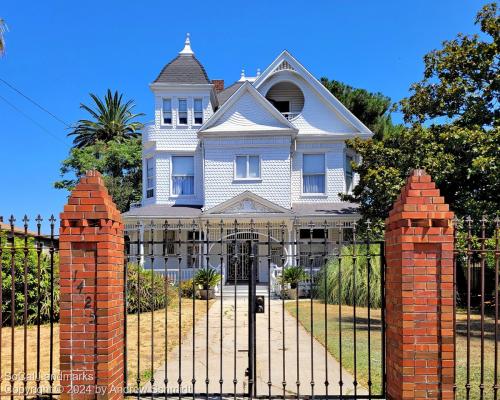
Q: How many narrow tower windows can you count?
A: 3